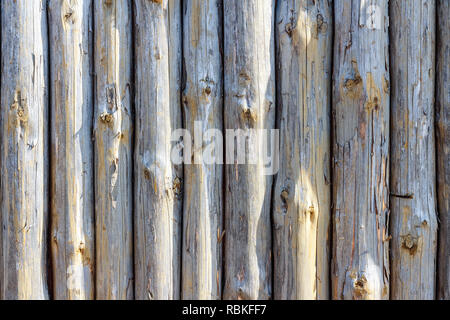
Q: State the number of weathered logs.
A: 10